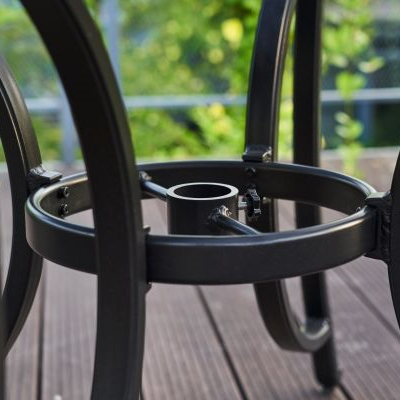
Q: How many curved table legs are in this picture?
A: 4